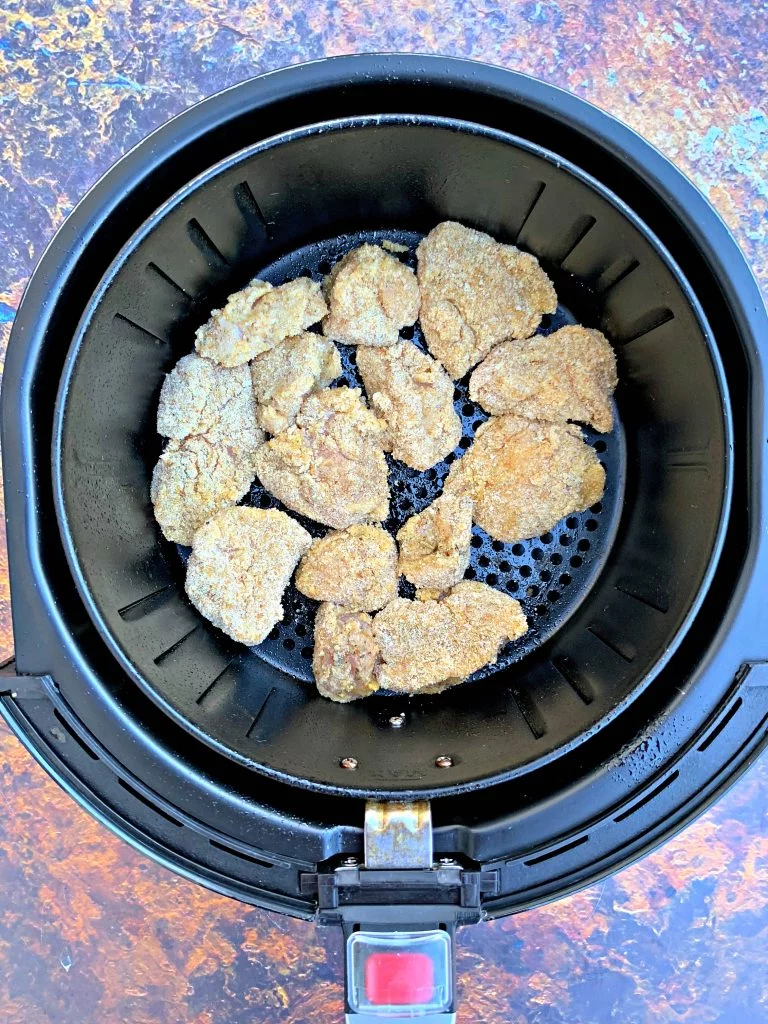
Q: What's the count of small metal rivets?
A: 3